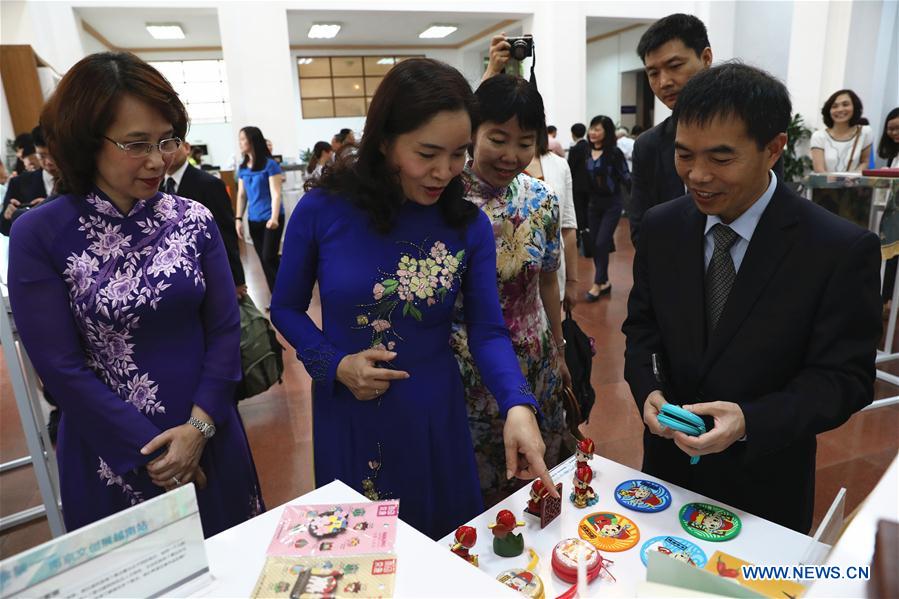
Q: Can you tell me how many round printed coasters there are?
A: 4